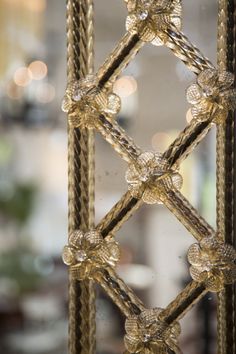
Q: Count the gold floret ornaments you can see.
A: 7